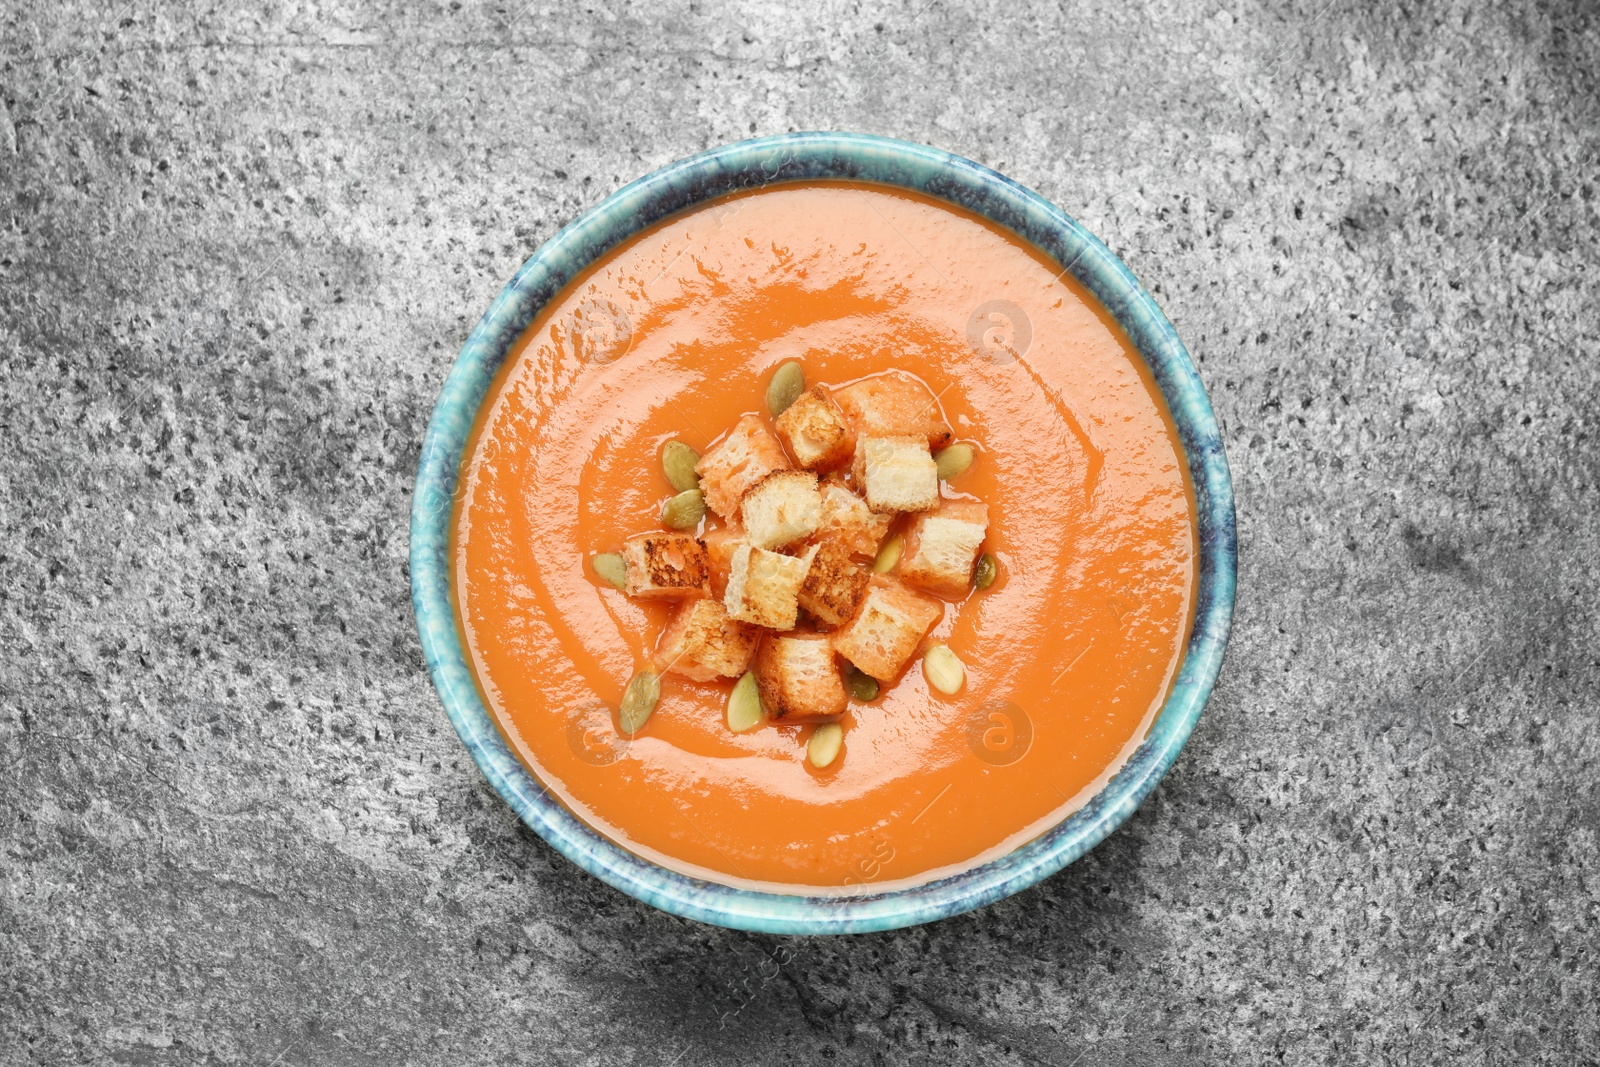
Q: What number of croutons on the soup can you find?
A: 14